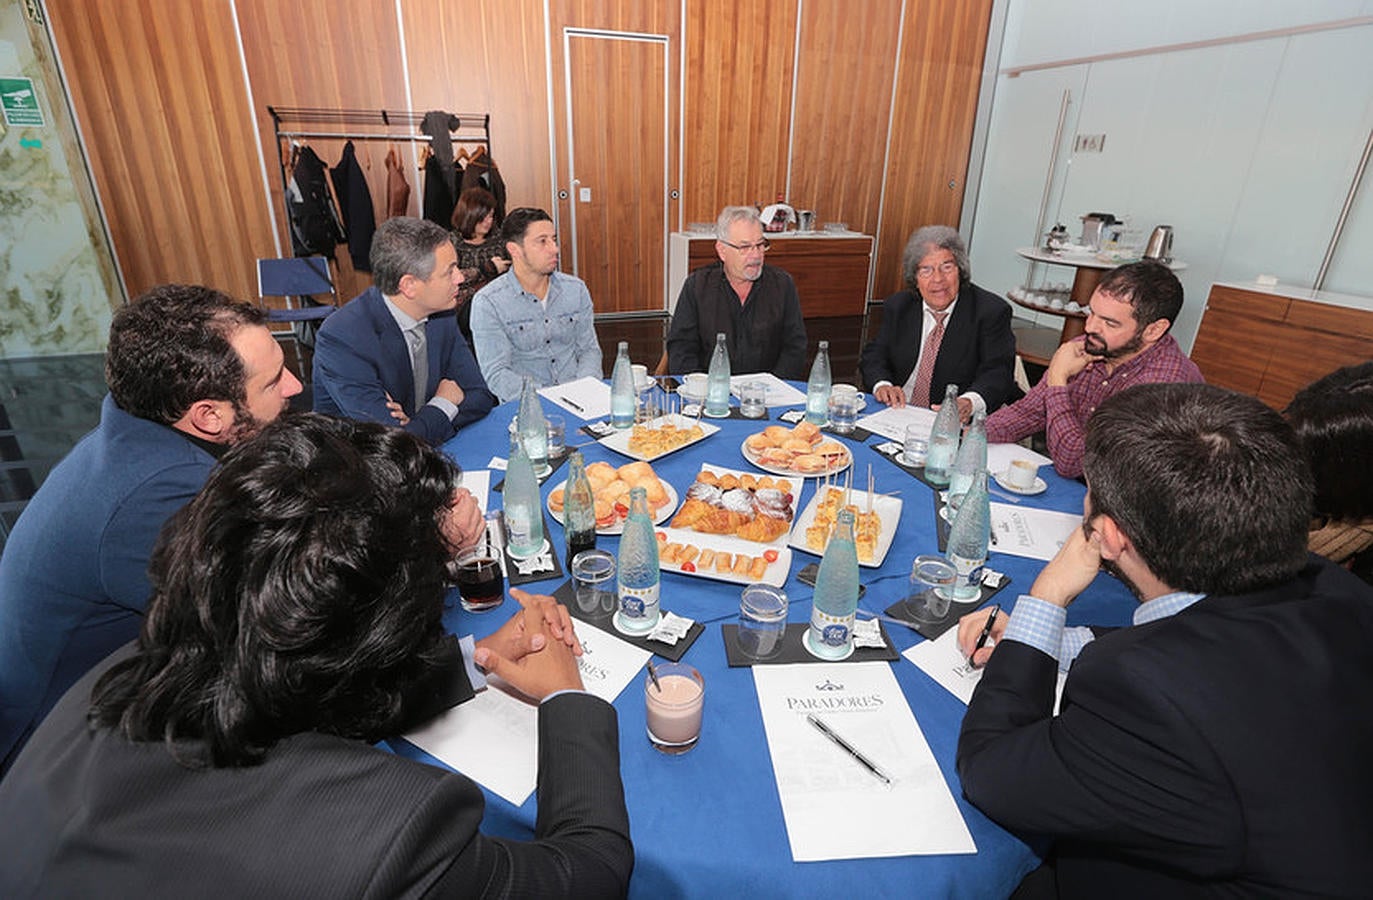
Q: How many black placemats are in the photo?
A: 10